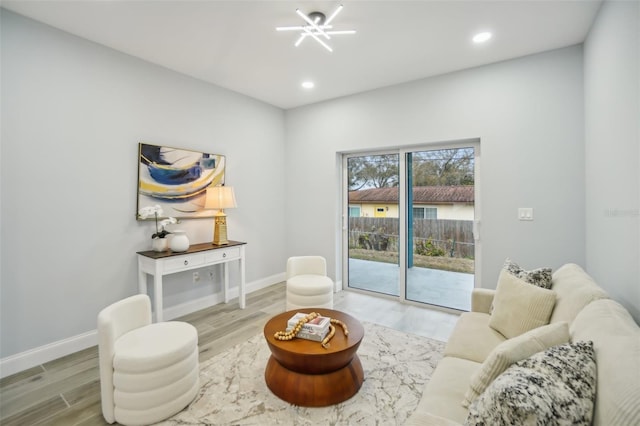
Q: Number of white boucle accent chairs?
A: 2